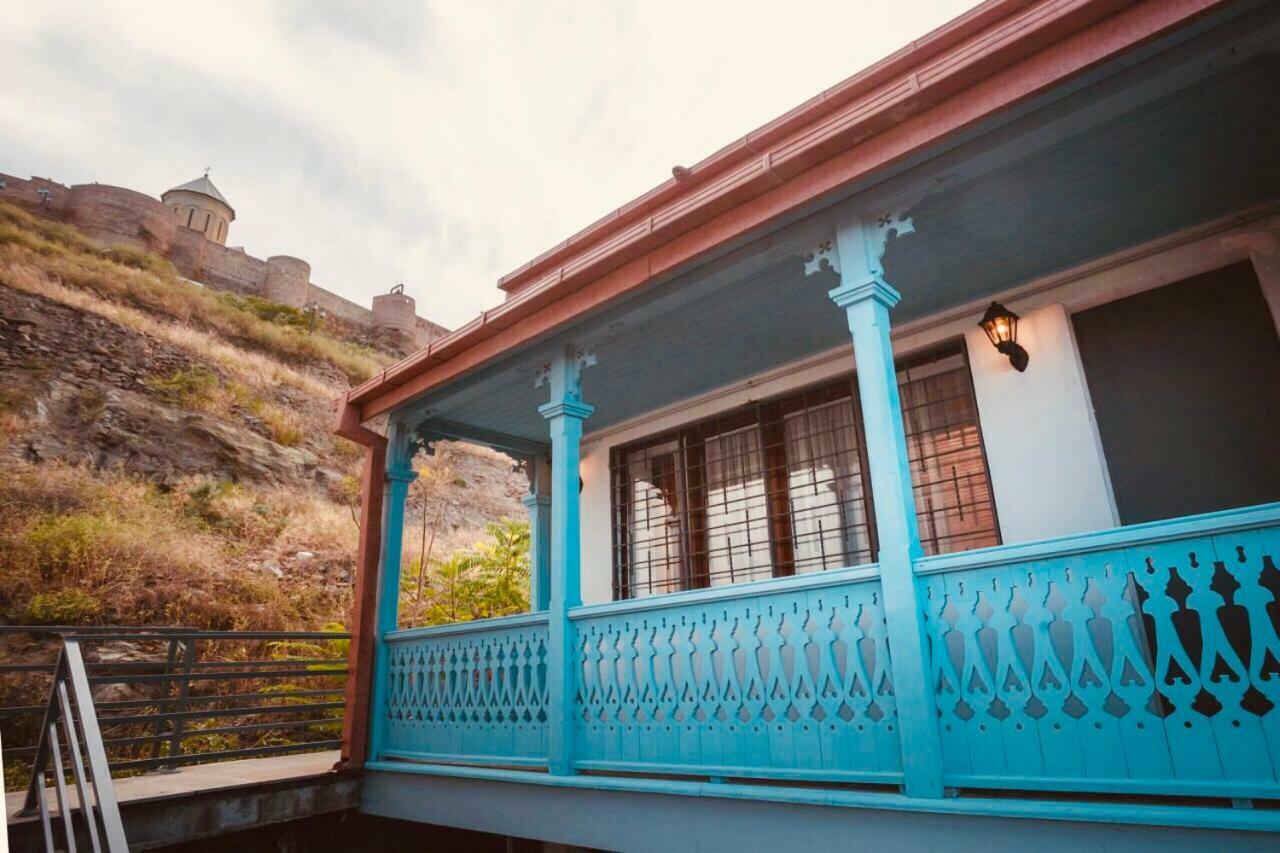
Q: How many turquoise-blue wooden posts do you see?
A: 4